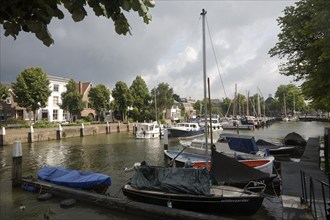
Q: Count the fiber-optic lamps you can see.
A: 0